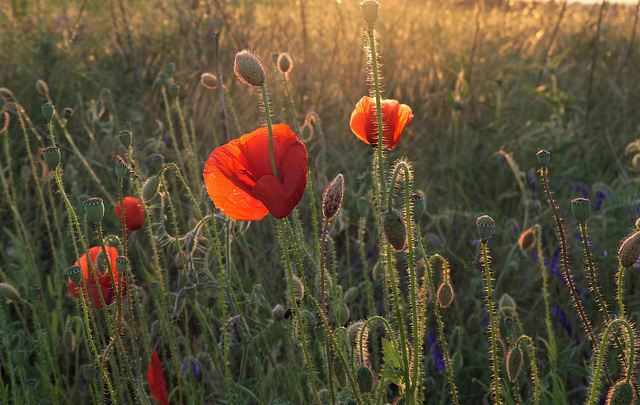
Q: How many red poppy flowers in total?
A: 5